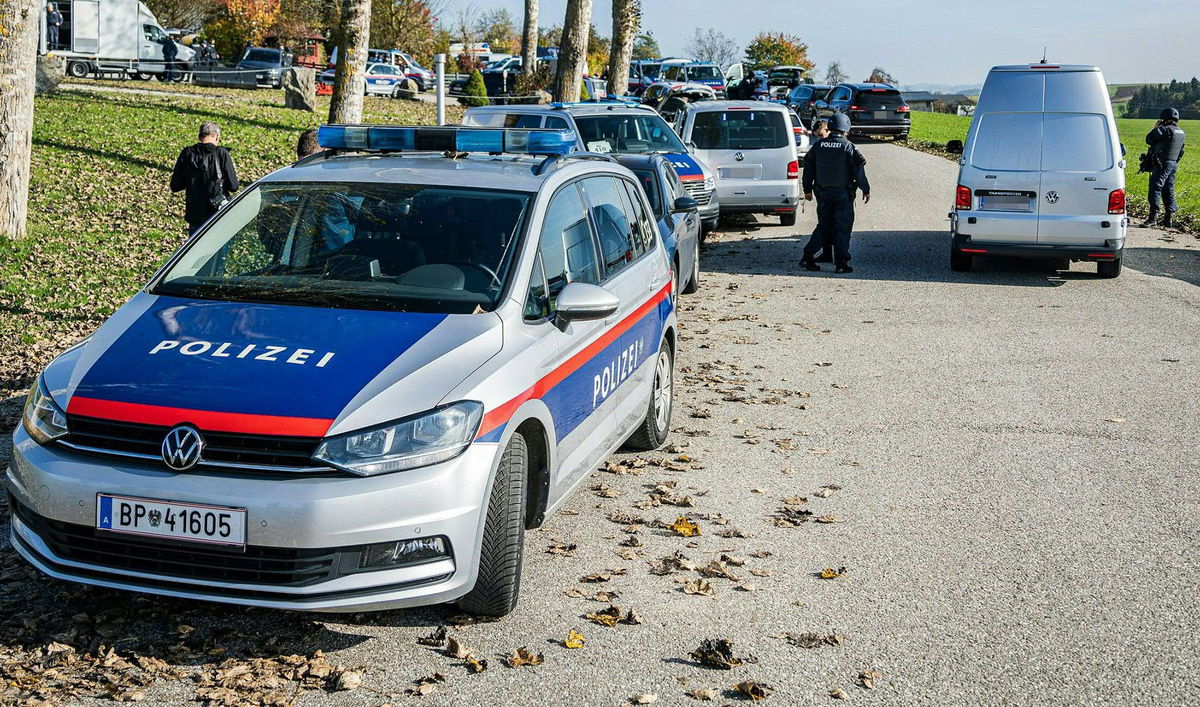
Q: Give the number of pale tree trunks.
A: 5